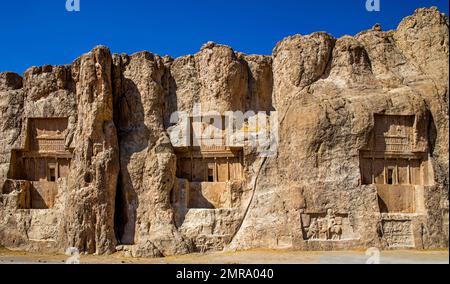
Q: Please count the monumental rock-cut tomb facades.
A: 3